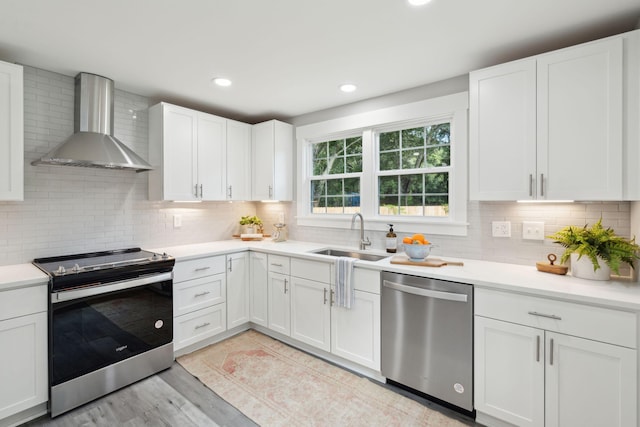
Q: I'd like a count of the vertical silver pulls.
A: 12